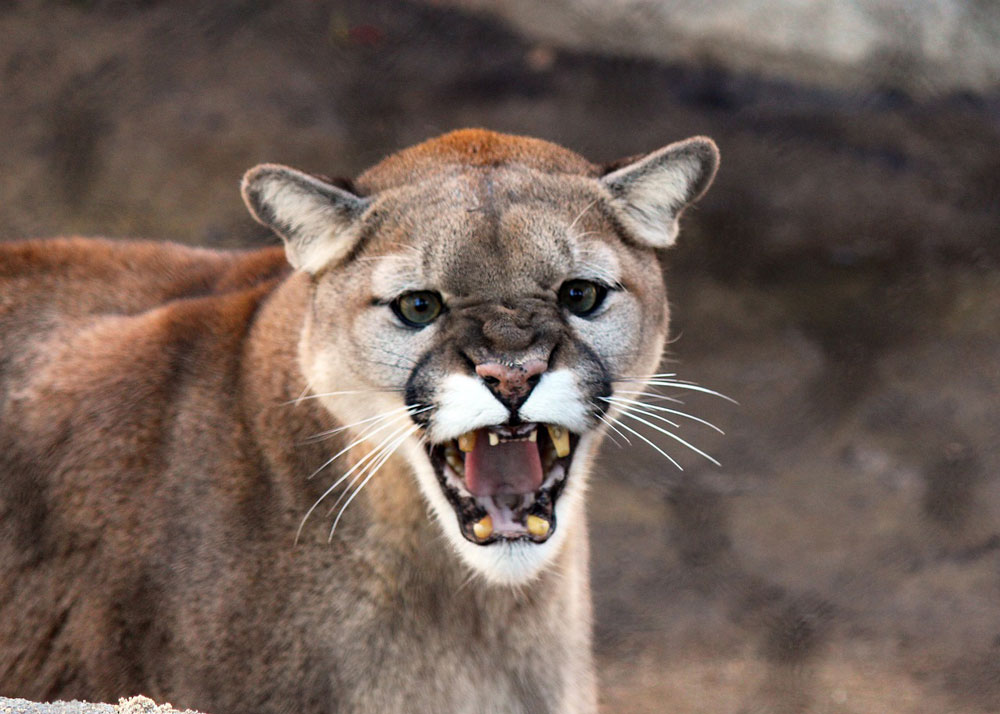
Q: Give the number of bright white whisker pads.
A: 2